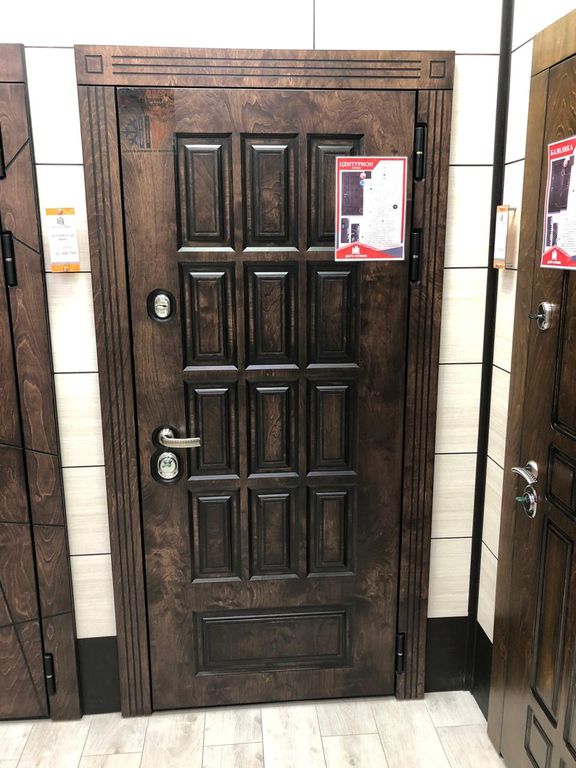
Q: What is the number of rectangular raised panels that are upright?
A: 12